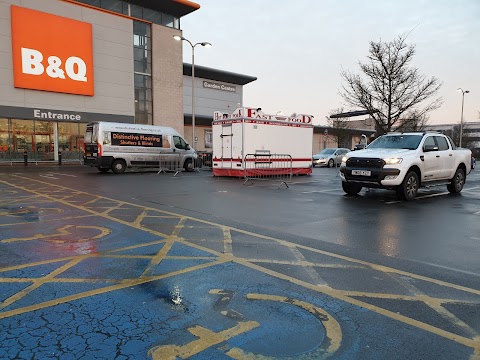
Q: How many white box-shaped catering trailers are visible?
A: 1